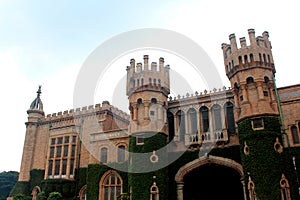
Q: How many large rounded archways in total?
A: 1